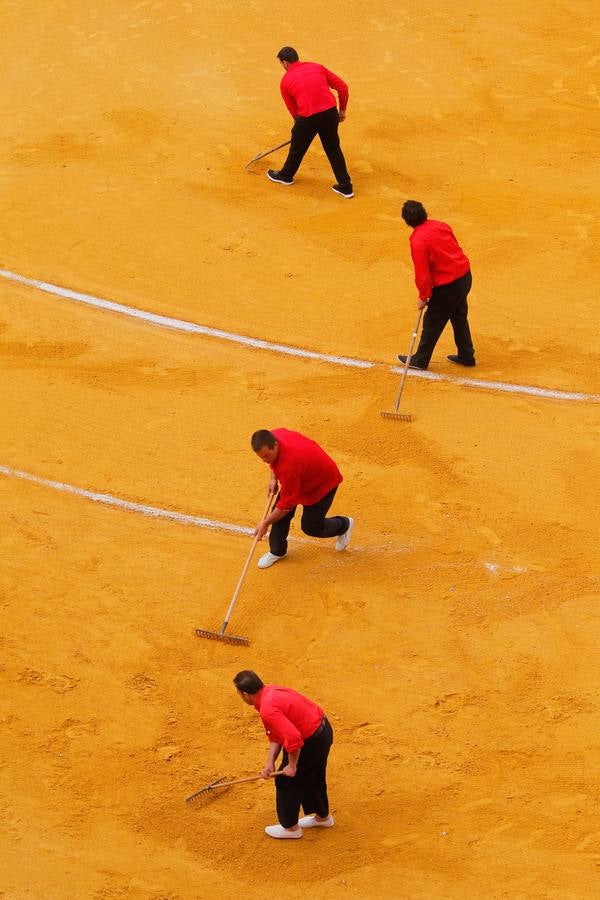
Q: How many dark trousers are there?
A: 4